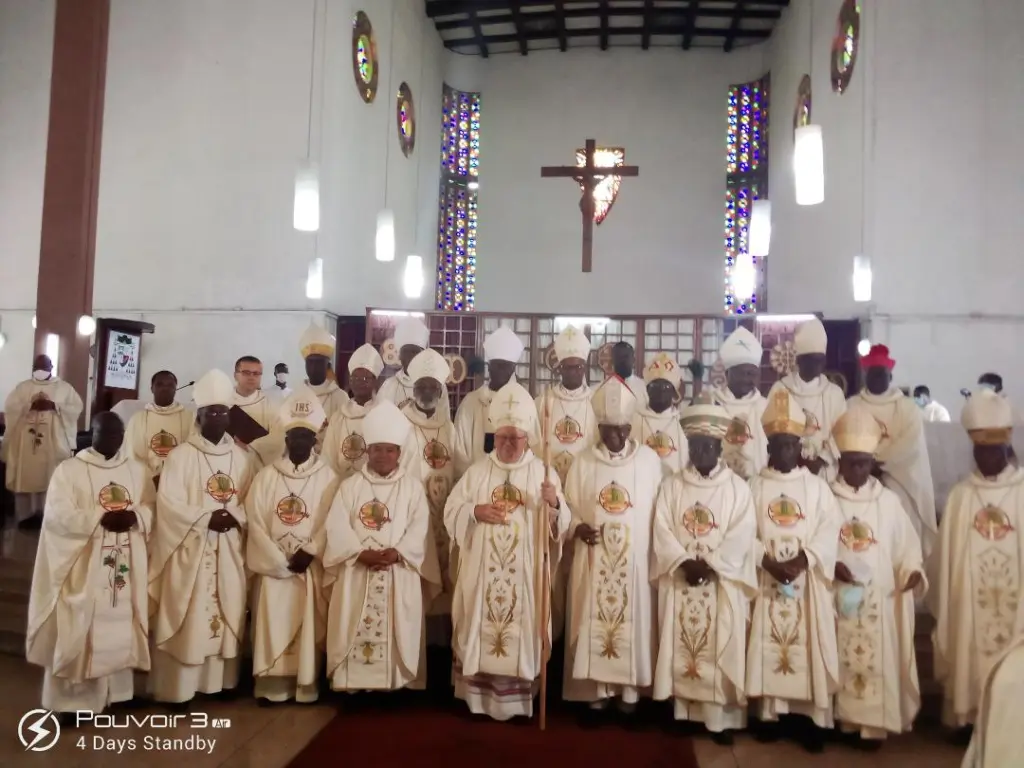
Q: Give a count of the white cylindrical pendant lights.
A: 8